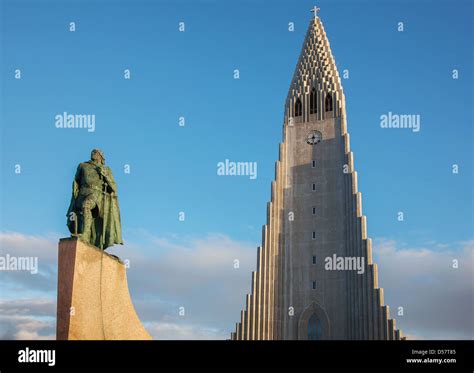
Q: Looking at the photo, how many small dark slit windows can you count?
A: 6